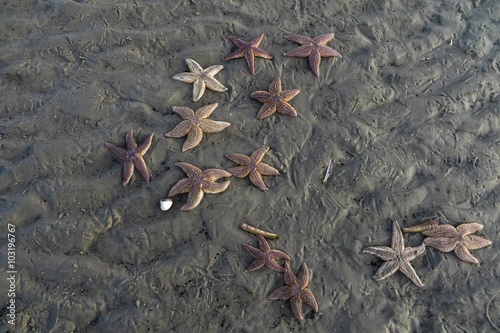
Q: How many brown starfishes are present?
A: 10